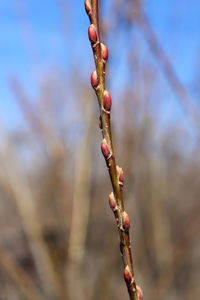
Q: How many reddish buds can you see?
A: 11